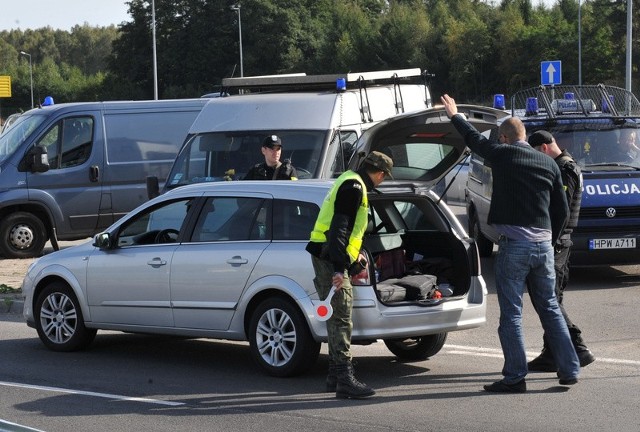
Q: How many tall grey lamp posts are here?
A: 5